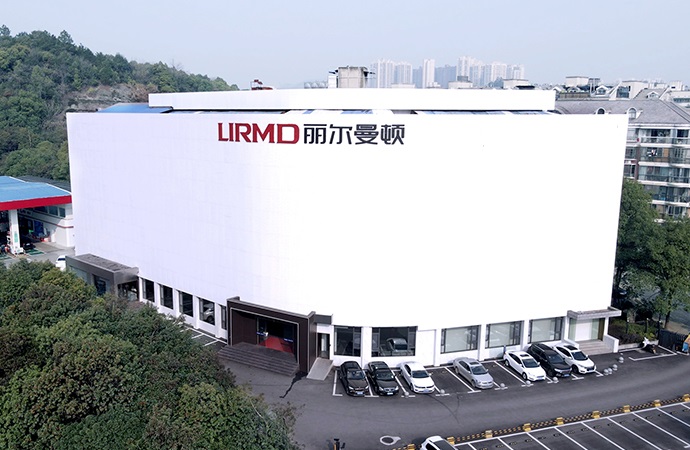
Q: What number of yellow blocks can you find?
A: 9